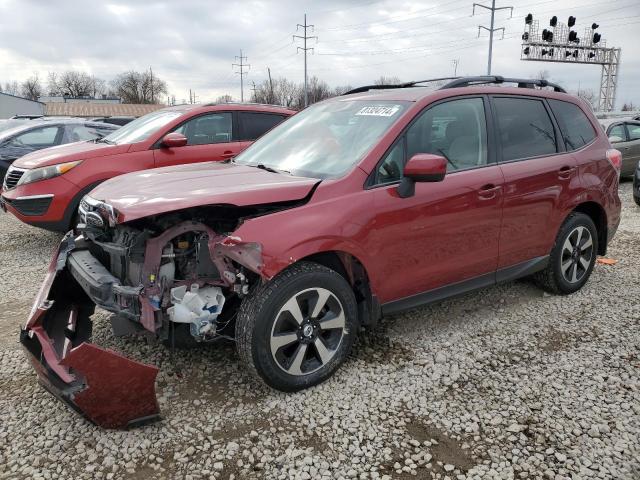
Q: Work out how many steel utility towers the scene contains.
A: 3